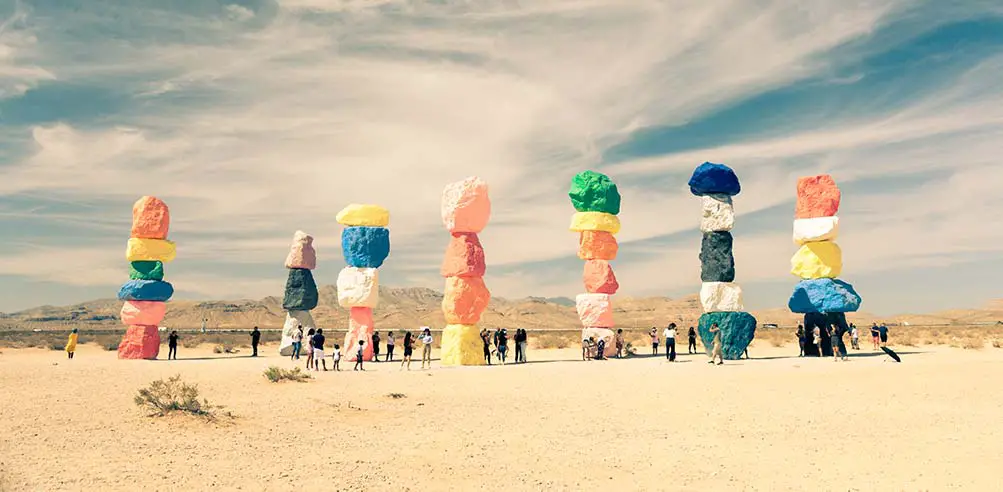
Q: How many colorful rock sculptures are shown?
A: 7